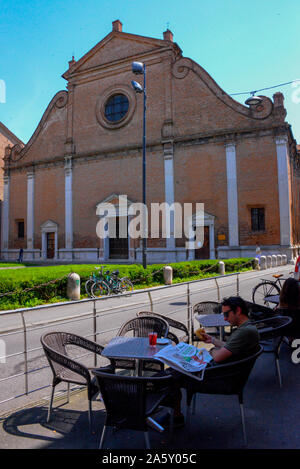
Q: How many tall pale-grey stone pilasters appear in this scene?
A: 6